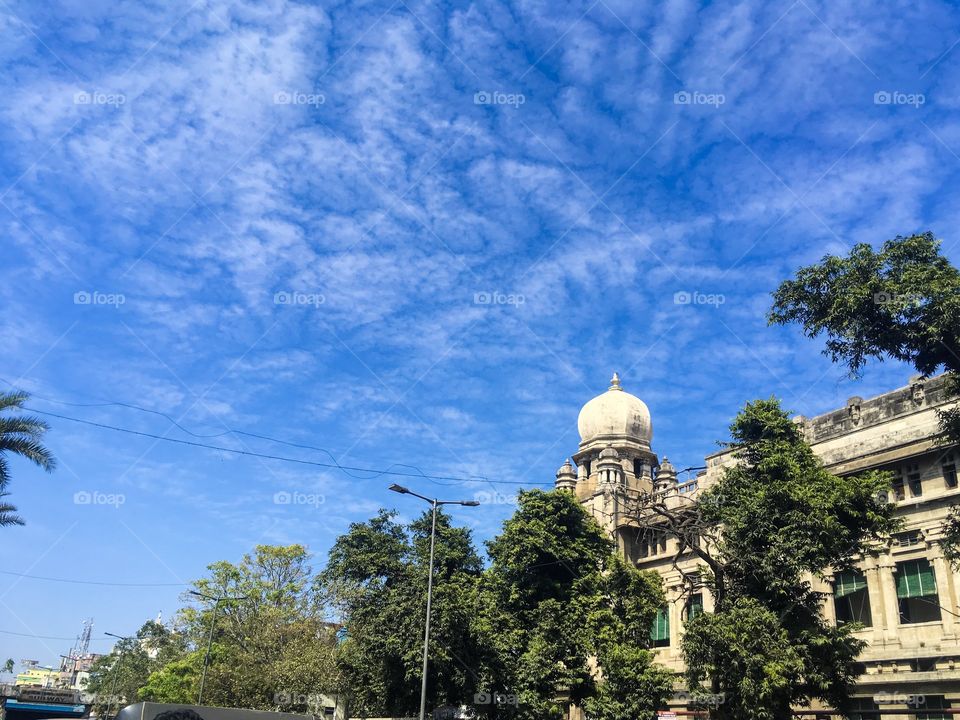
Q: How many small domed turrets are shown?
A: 3